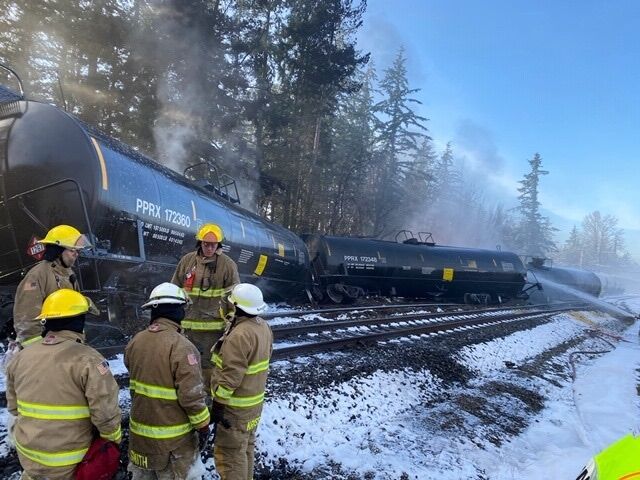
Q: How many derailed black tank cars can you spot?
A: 3